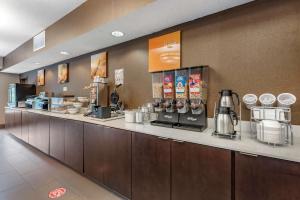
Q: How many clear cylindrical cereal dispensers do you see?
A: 4